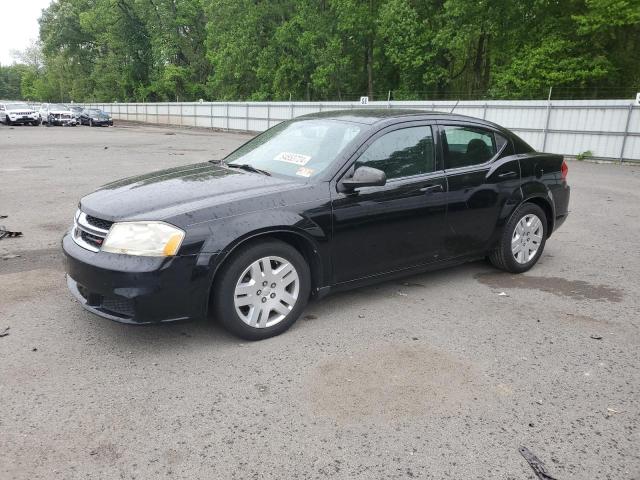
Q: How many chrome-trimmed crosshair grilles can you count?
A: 1